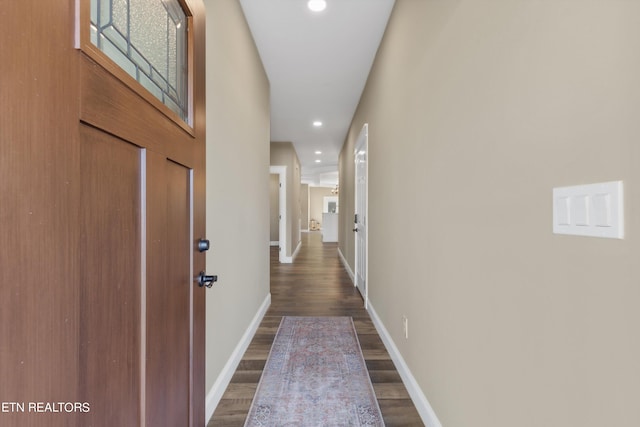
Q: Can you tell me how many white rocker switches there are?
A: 3